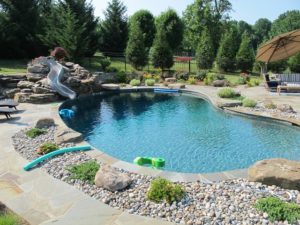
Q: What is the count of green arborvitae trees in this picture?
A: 5